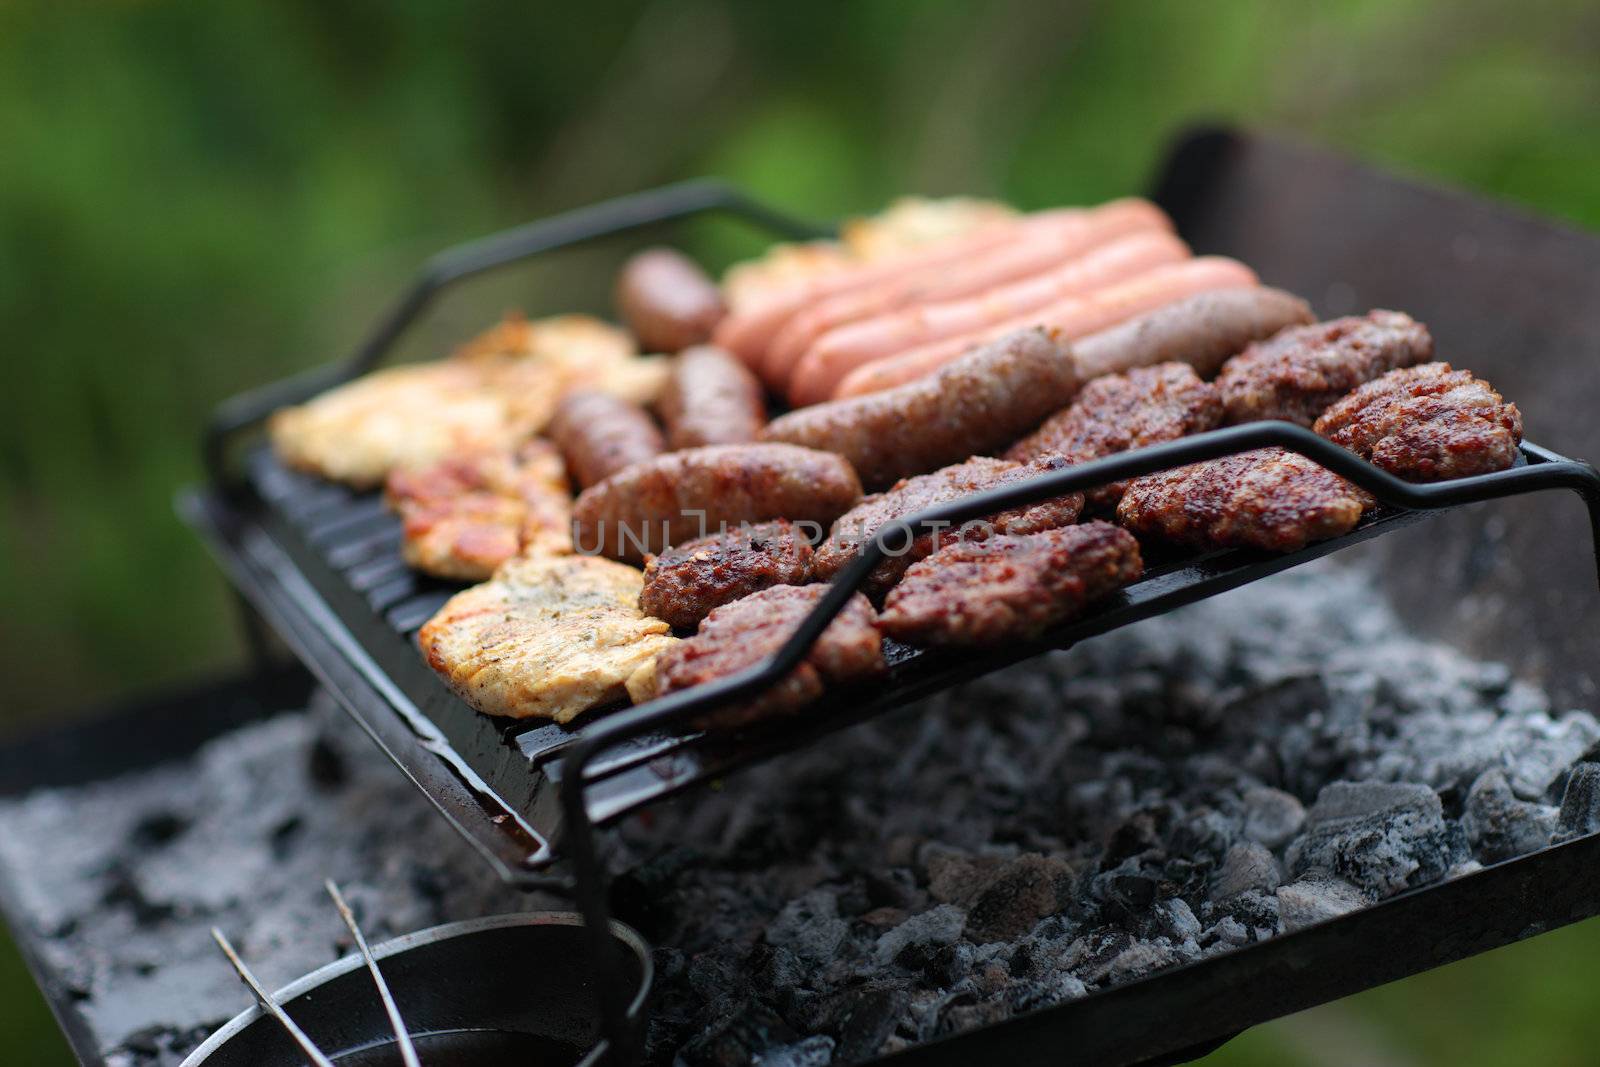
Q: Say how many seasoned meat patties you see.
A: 8